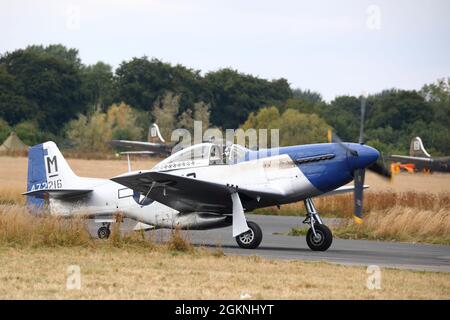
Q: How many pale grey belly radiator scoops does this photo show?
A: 1